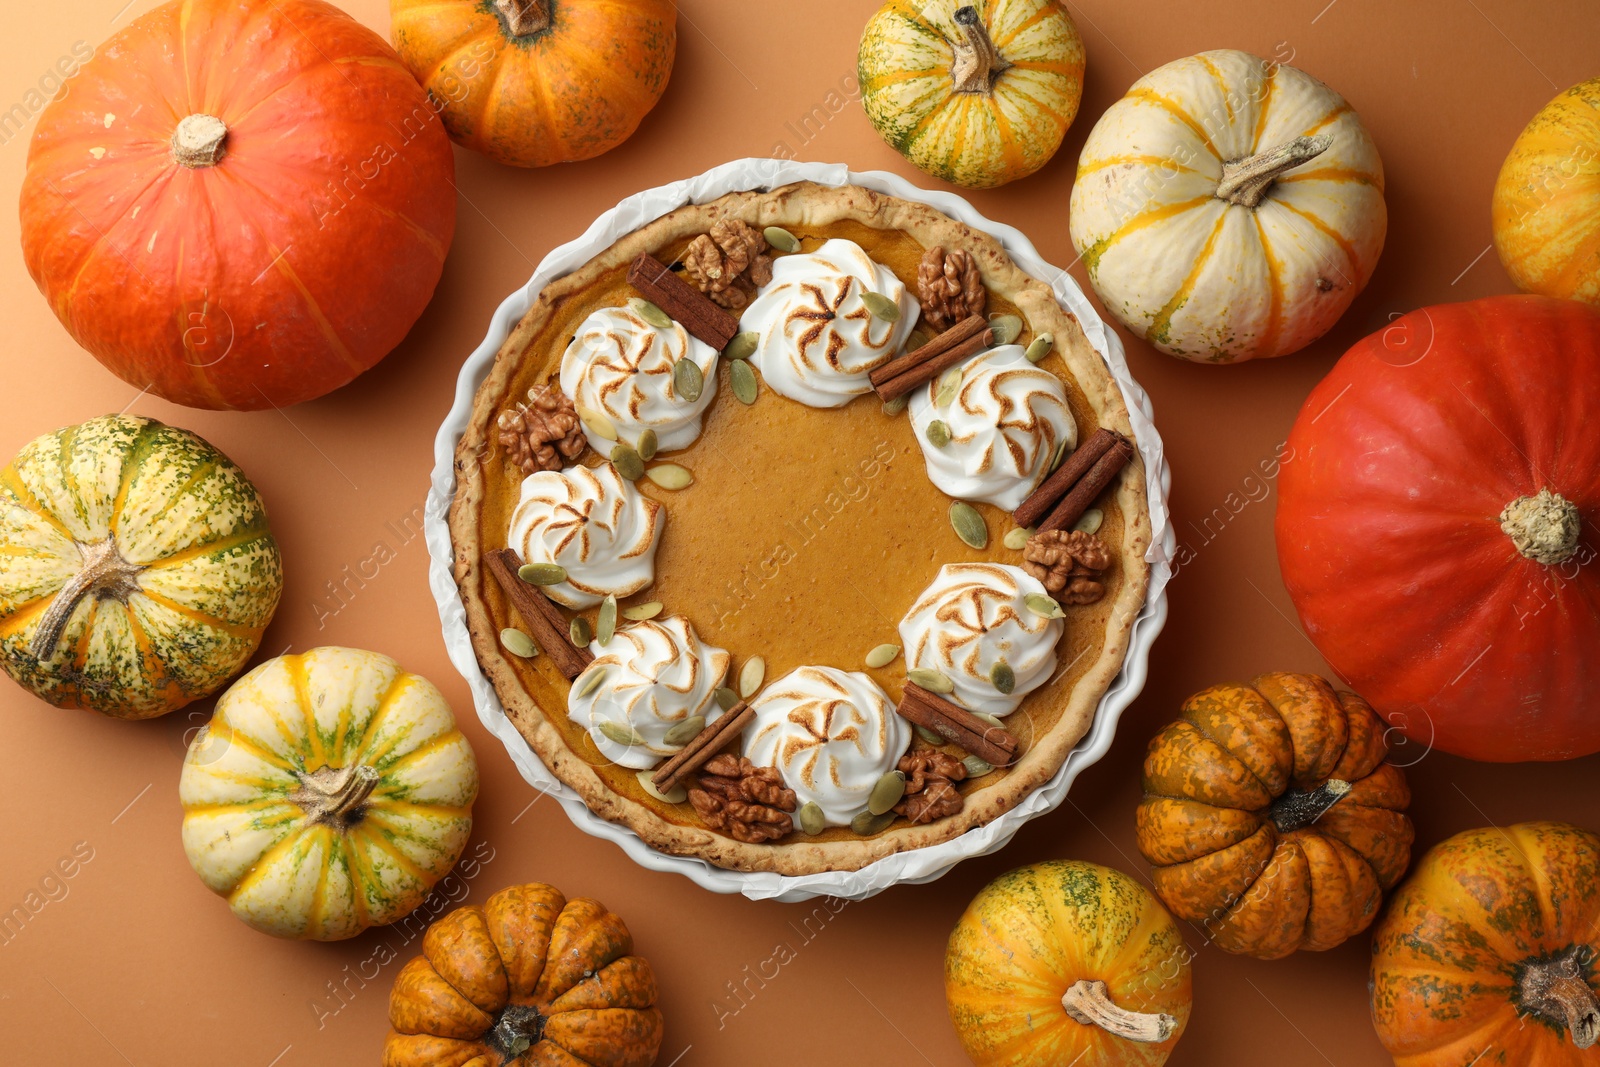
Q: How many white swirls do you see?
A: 7